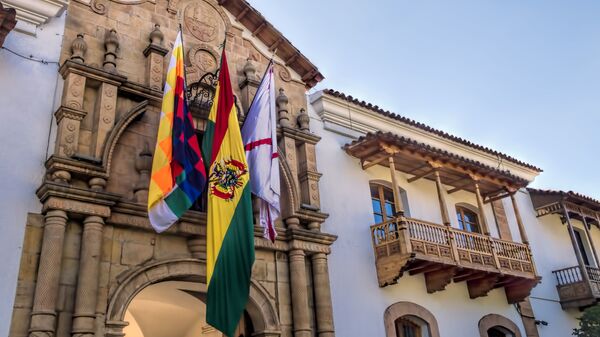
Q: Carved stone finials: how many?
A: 6